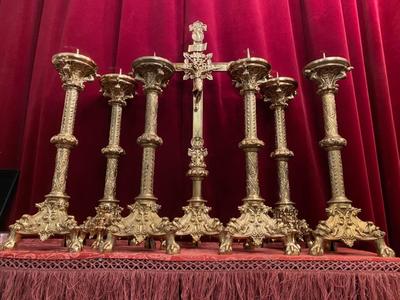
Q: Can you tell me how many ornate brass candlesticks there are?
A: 6